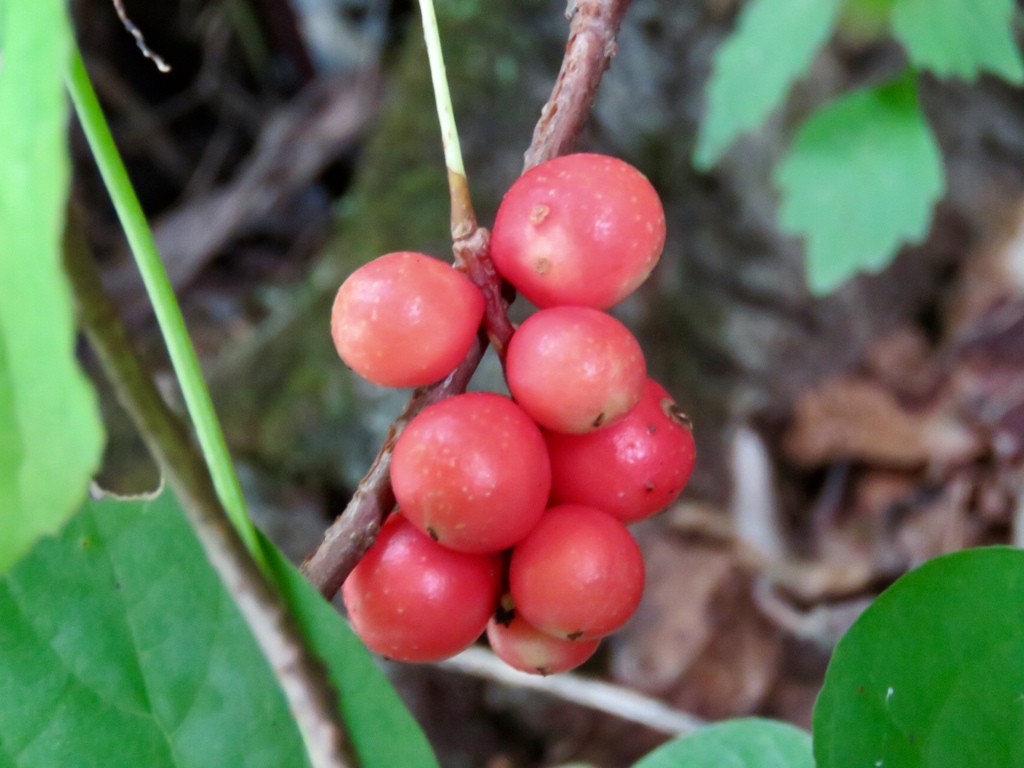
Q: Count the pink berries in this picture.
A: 8